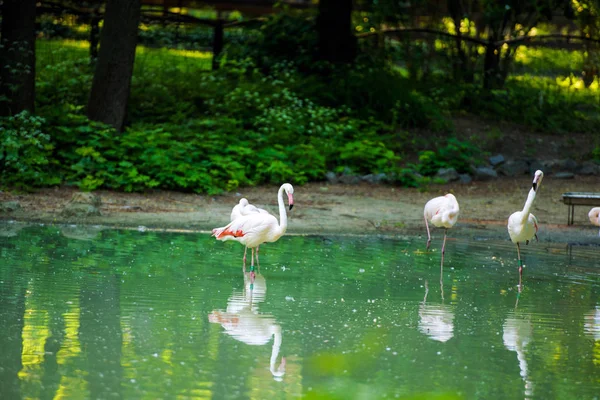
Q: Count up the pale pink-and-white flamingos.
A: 5